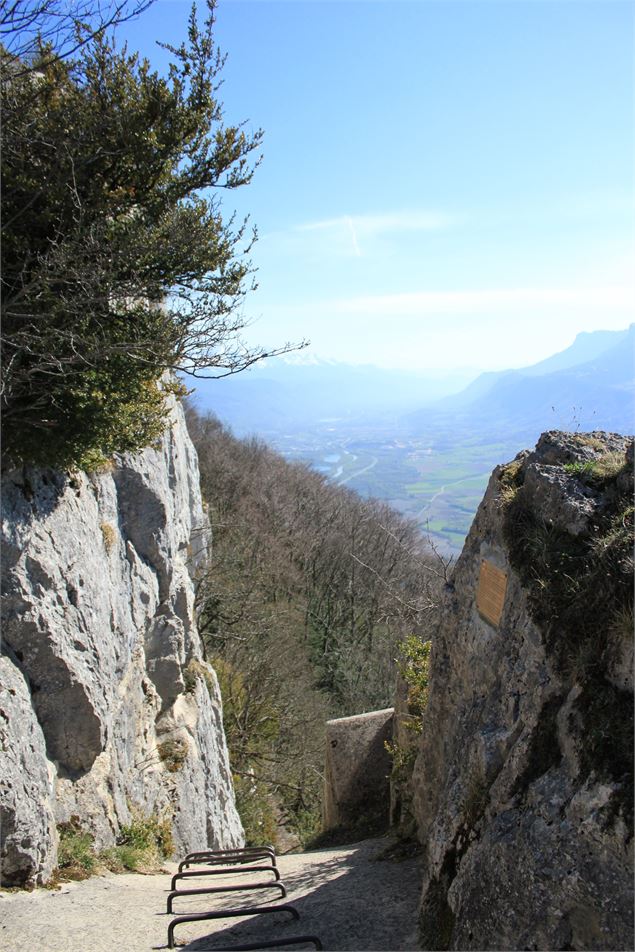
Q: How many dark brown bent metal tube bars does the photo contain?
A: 6